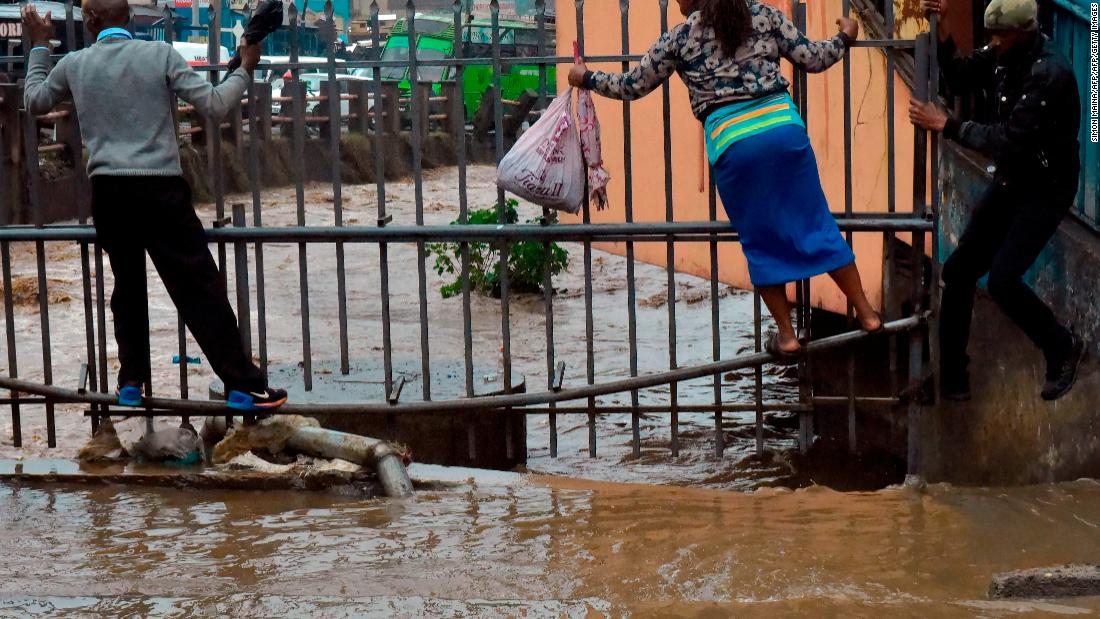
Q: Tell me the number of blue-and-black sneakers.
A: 2